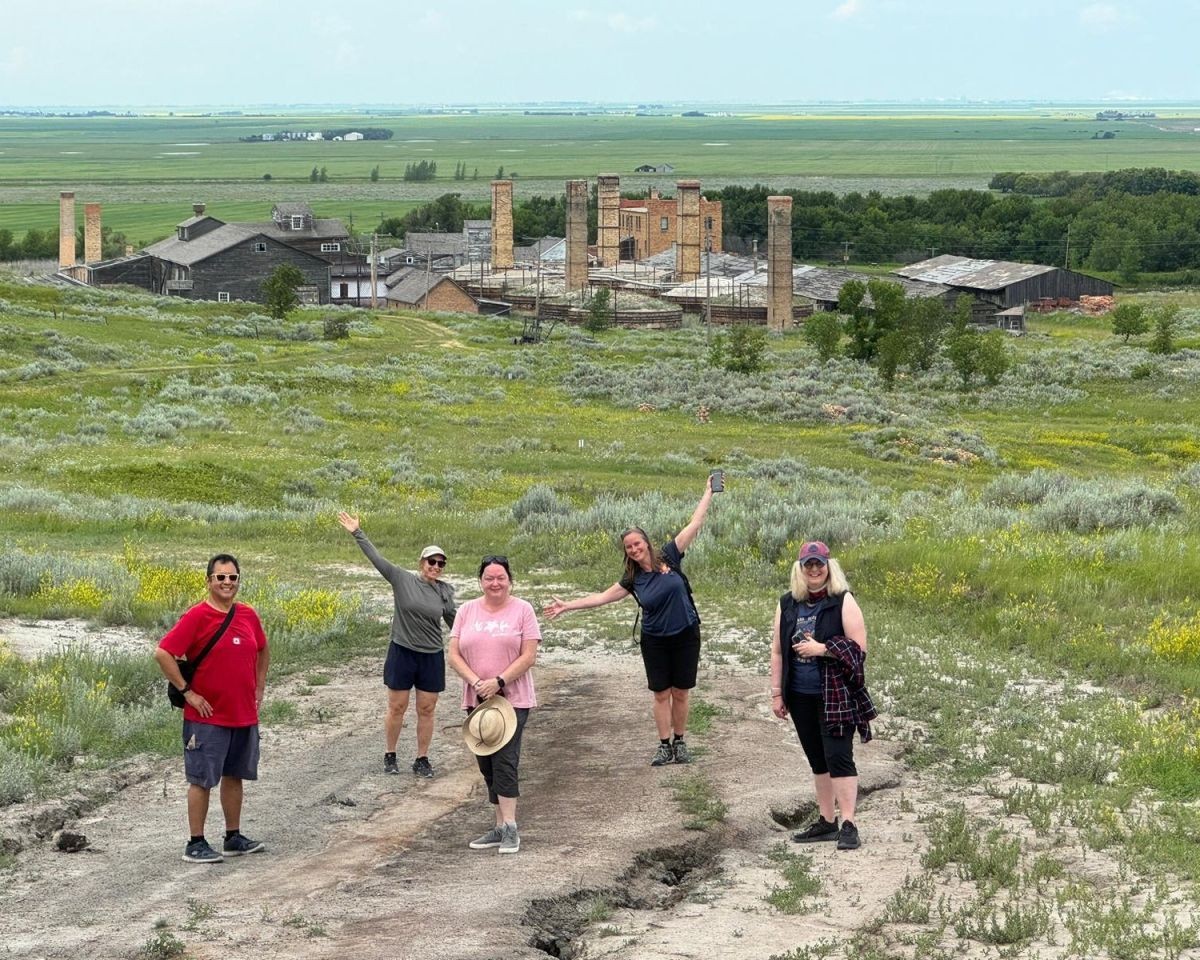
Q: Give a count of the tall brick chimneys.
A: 7